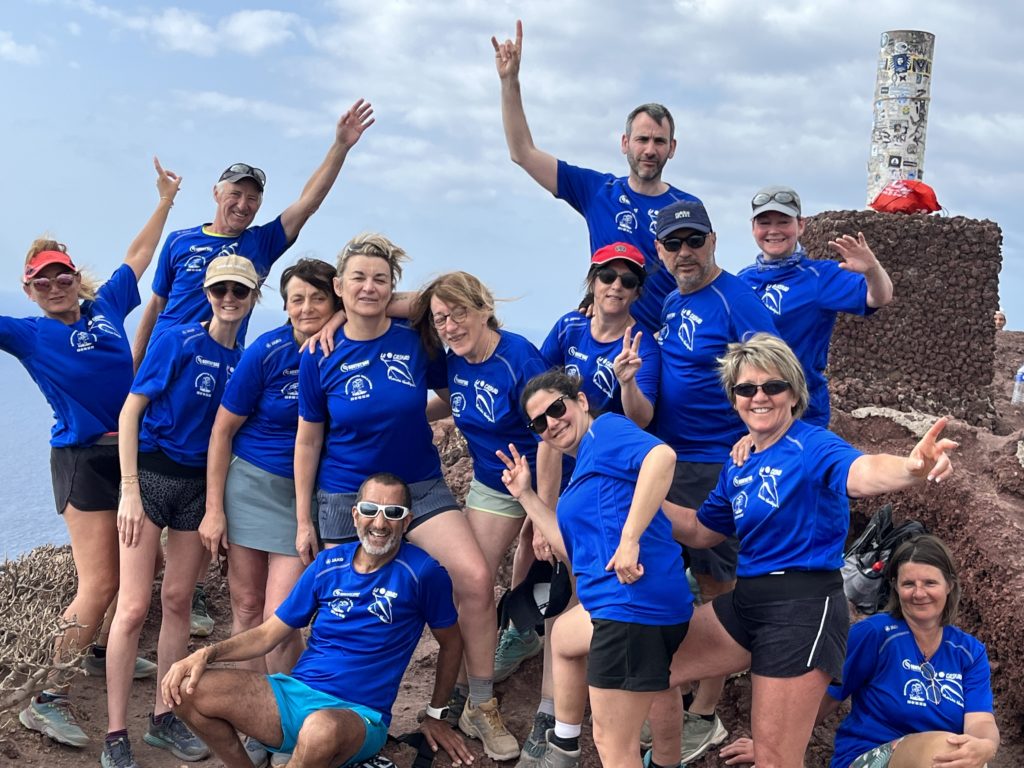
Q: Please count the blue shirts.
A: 14